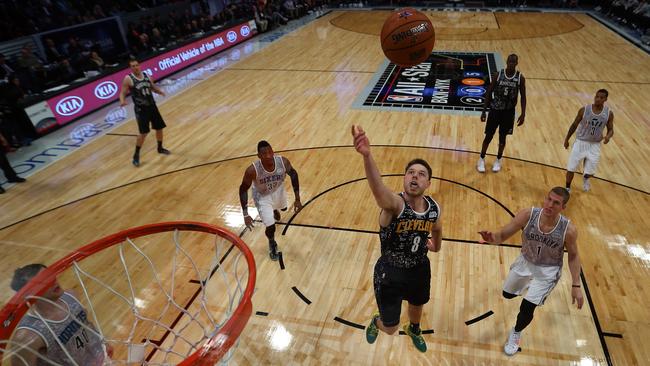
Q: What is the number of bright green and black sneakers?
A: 2